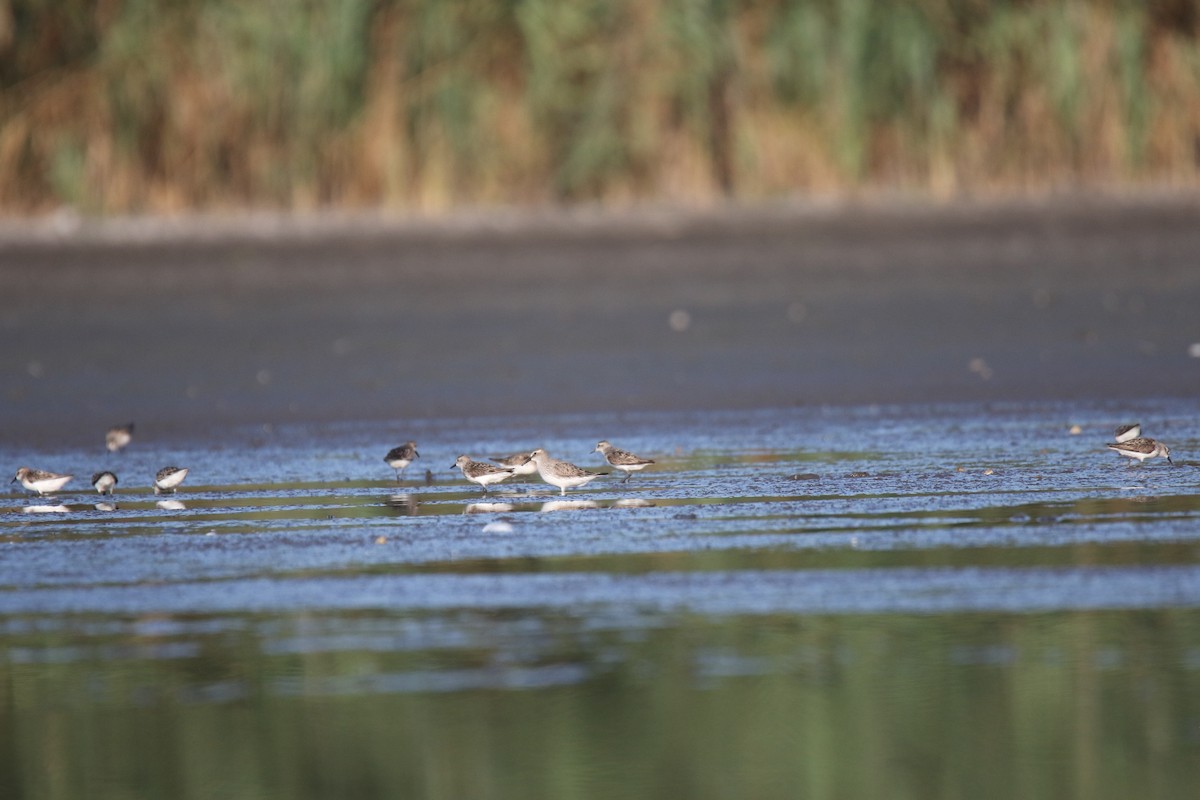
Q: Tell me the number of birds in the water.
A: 11